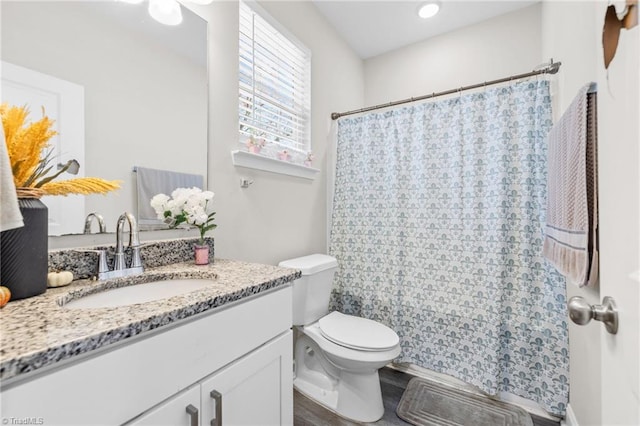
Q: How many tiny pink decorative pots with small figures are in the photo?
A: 3